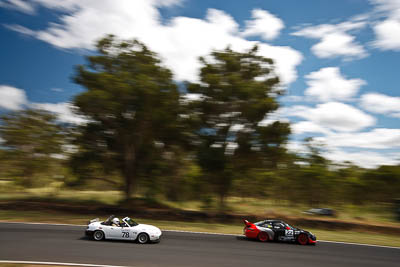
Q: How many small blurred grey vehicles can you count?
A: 1